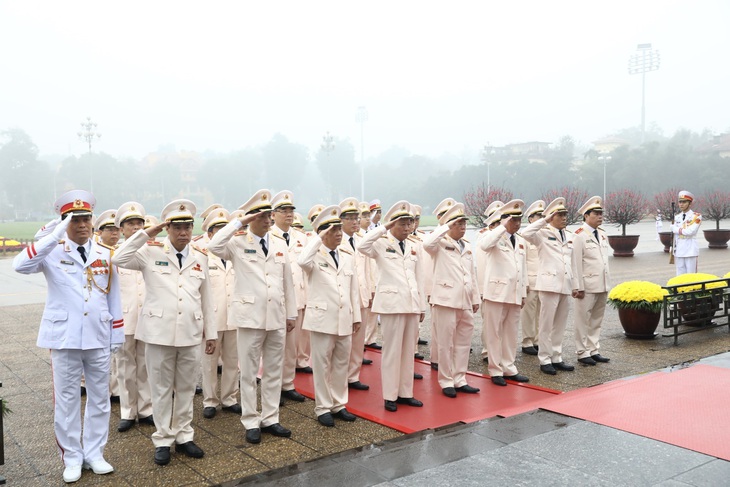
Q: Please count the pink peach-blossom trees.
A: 5